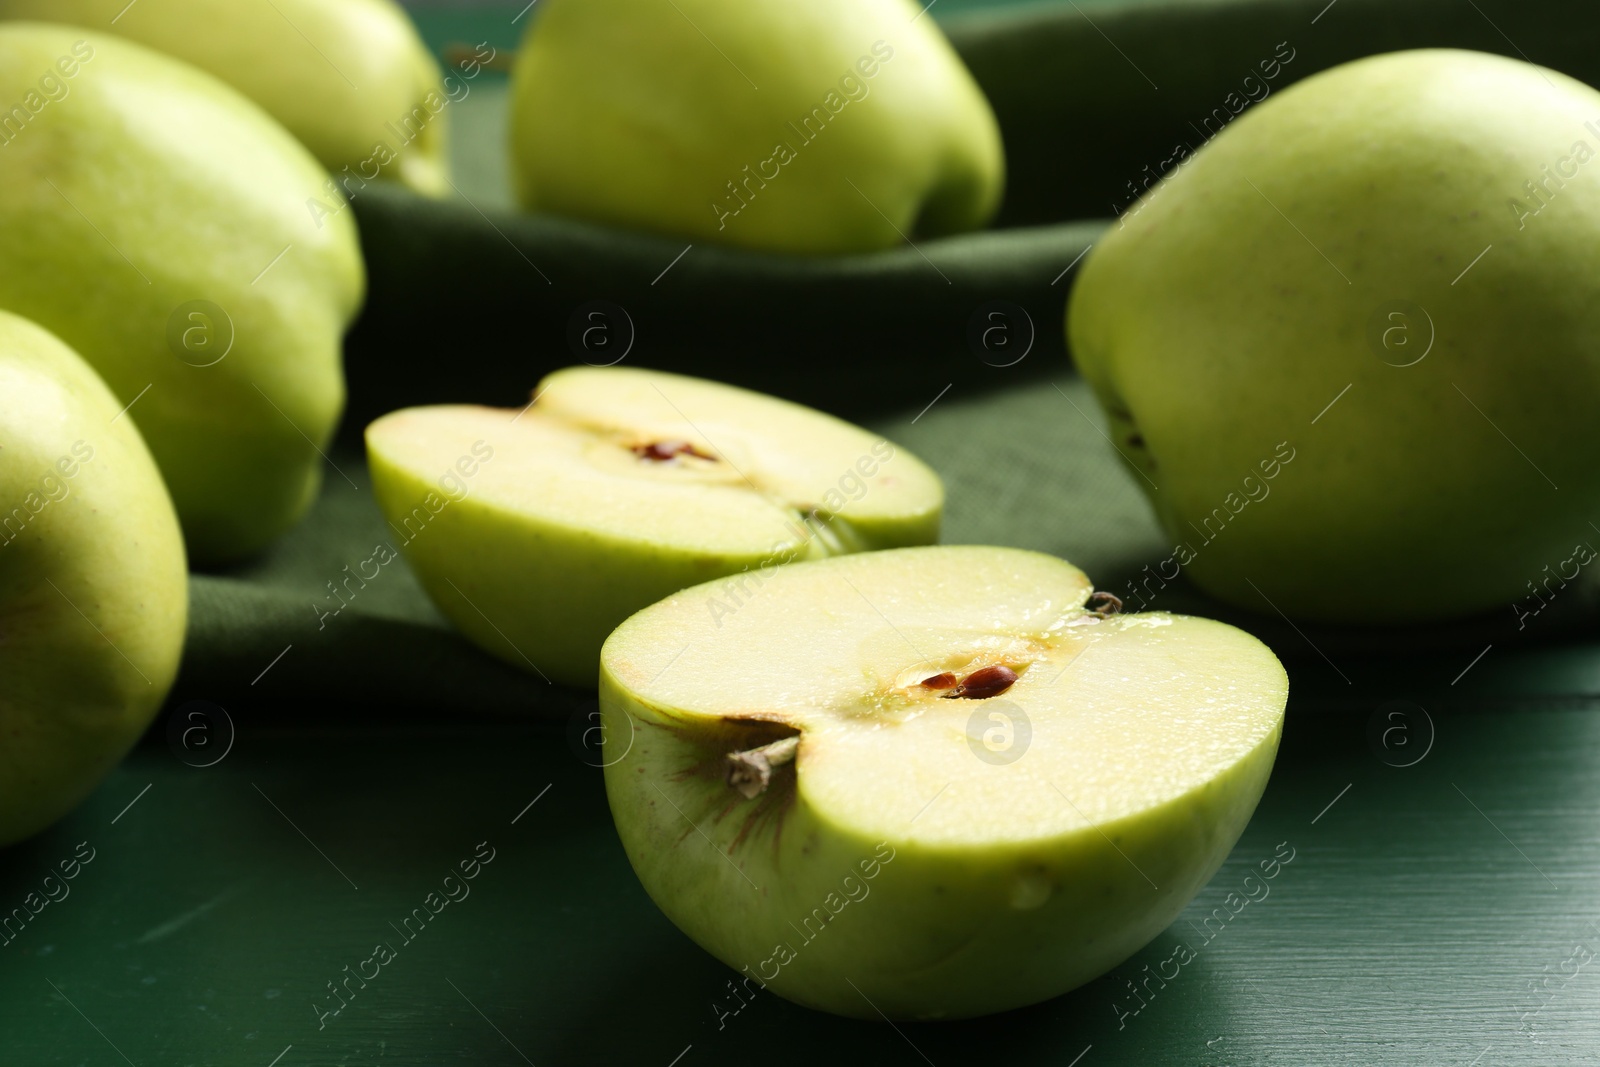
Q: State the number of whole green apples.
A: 5